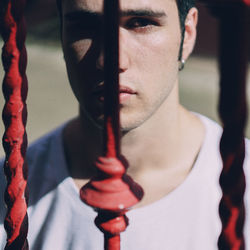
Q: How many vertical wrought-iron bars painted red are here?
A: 3